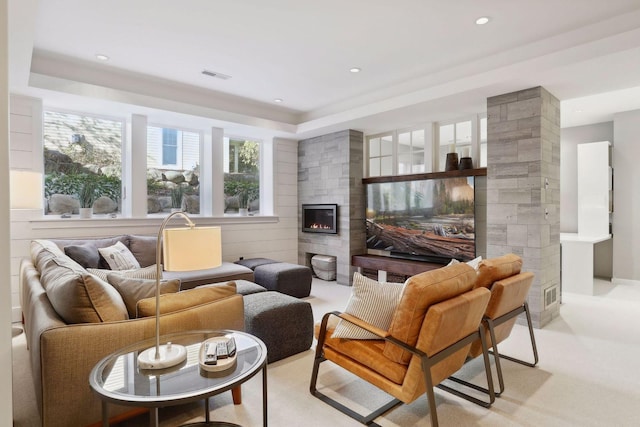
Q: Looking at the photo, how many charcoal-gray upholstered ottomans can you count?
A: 4